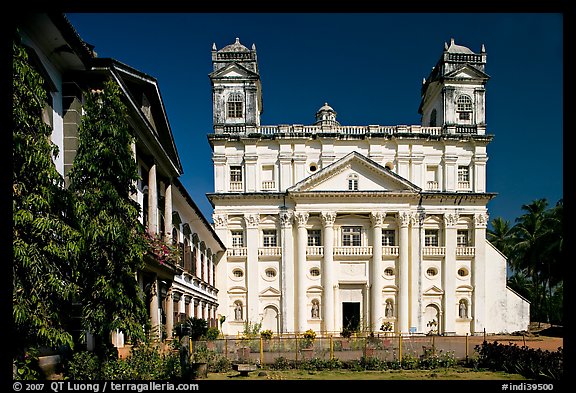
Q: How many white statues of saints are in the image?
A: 4